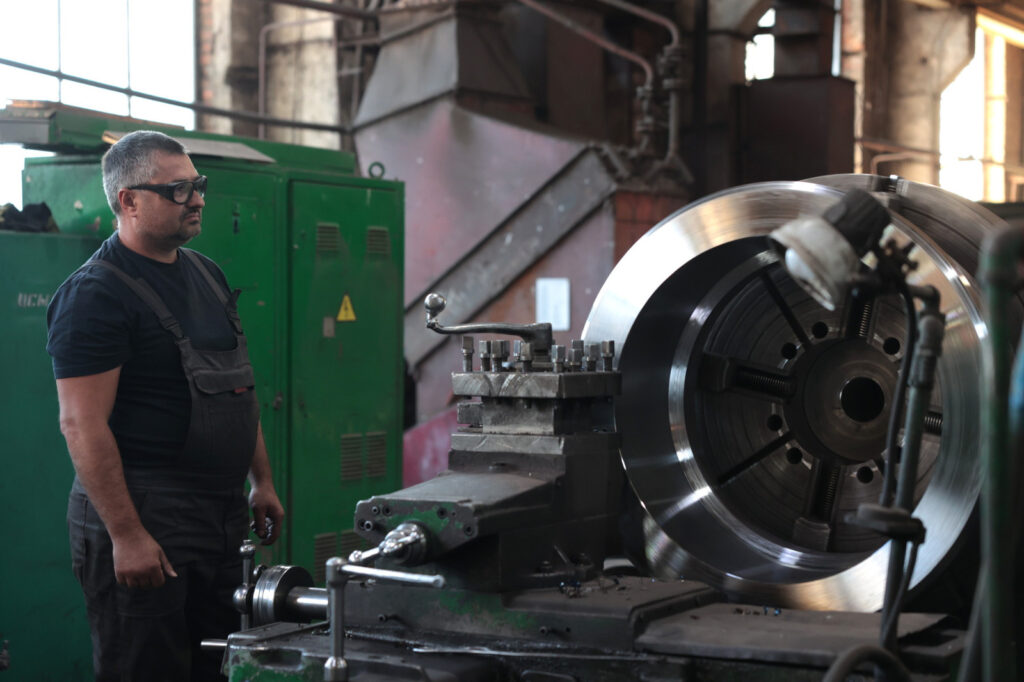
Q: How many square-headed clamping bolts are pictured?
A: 11